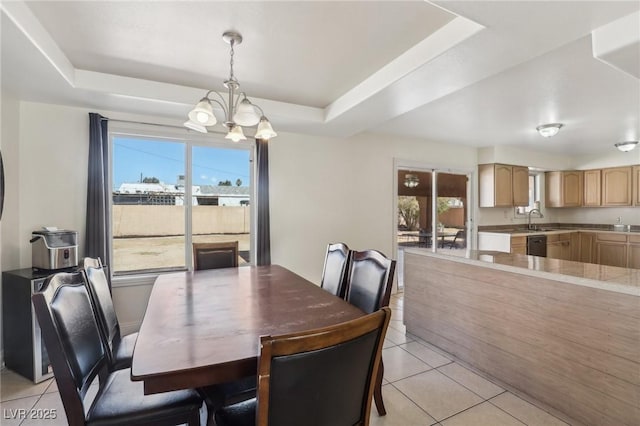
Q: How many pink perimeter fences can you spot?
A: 1